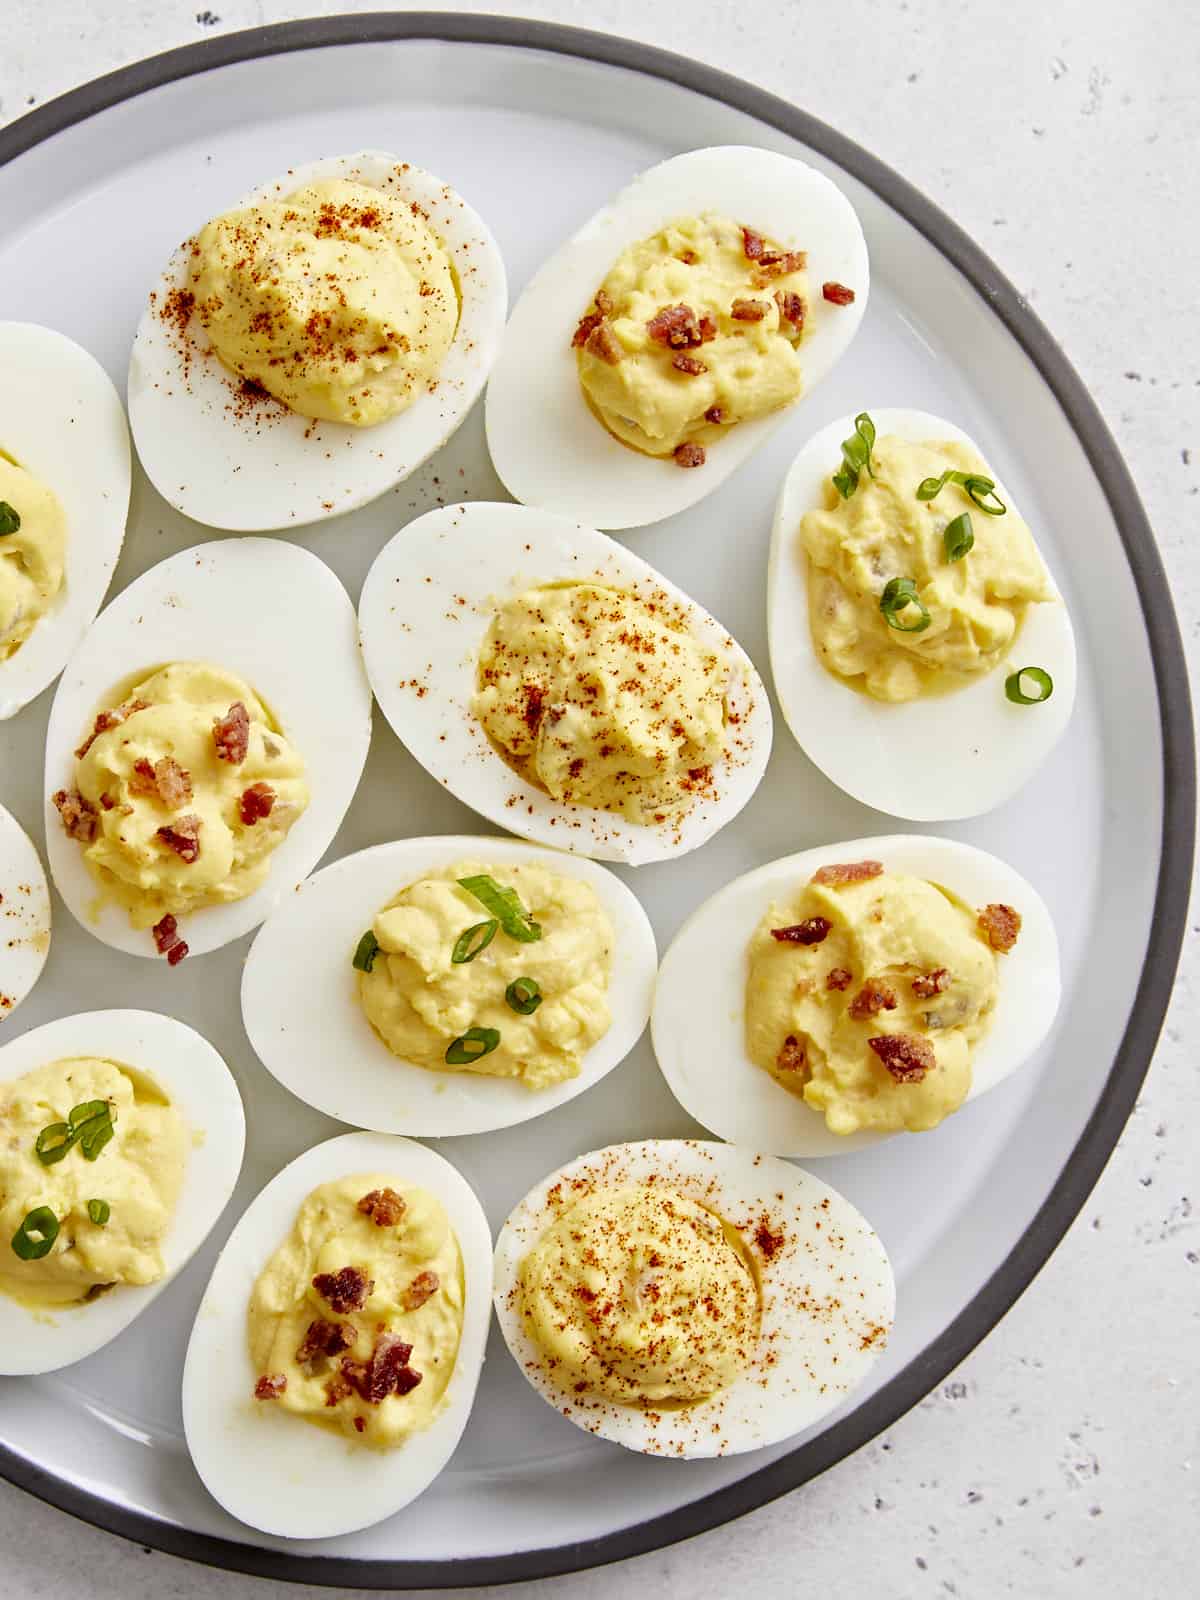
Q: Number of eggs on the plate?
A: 12